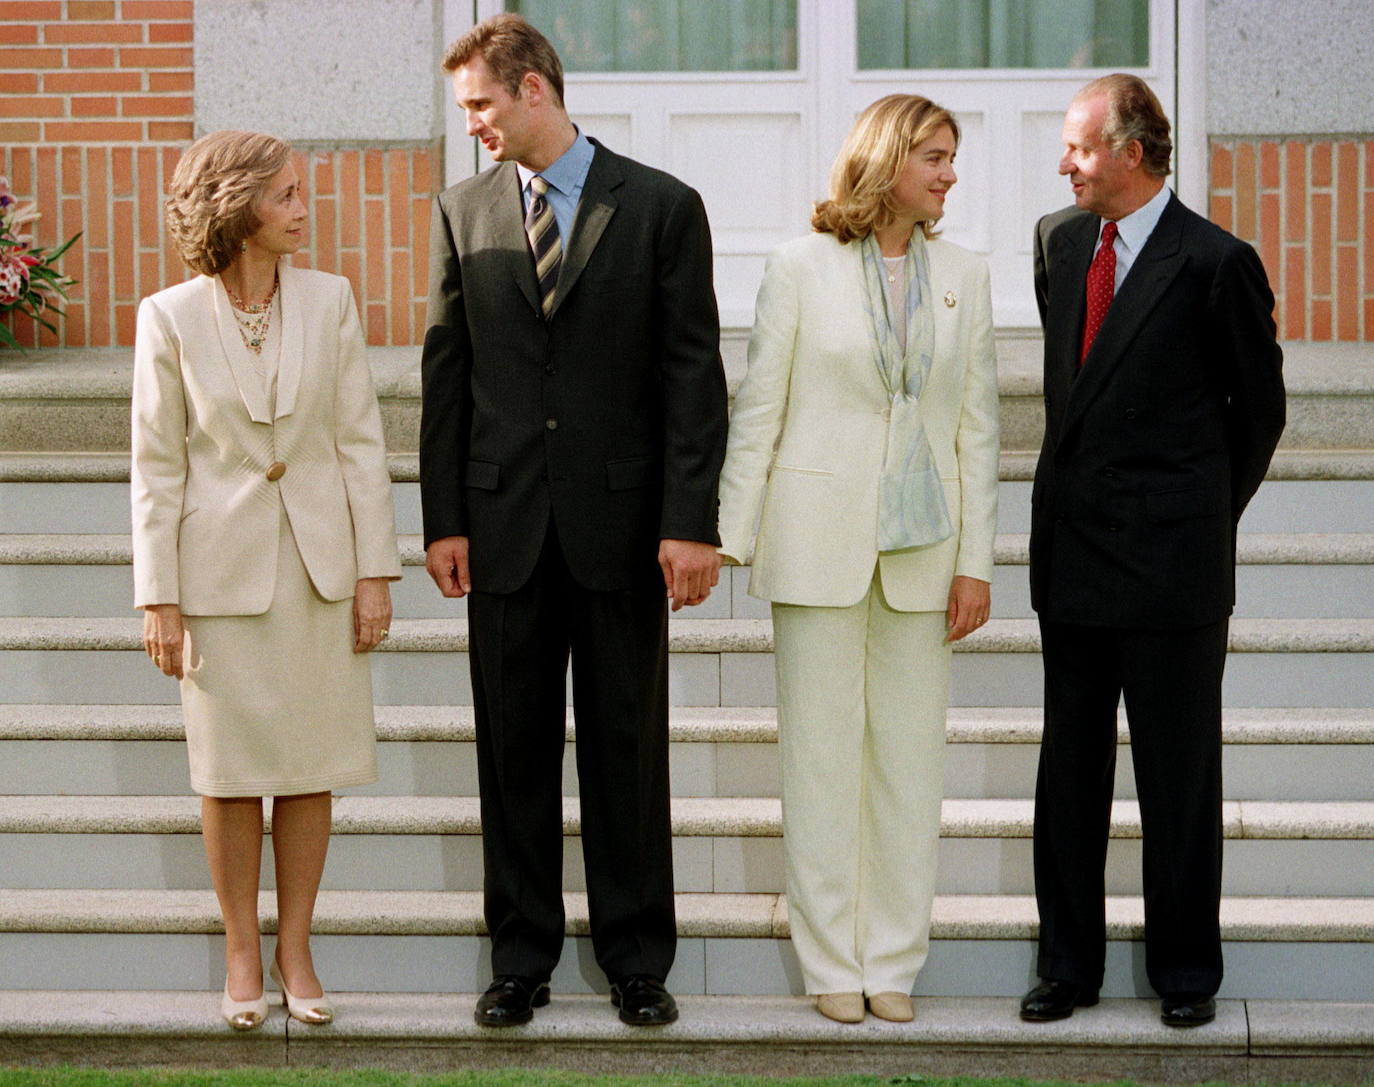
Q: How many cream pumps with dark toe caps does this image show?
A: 2